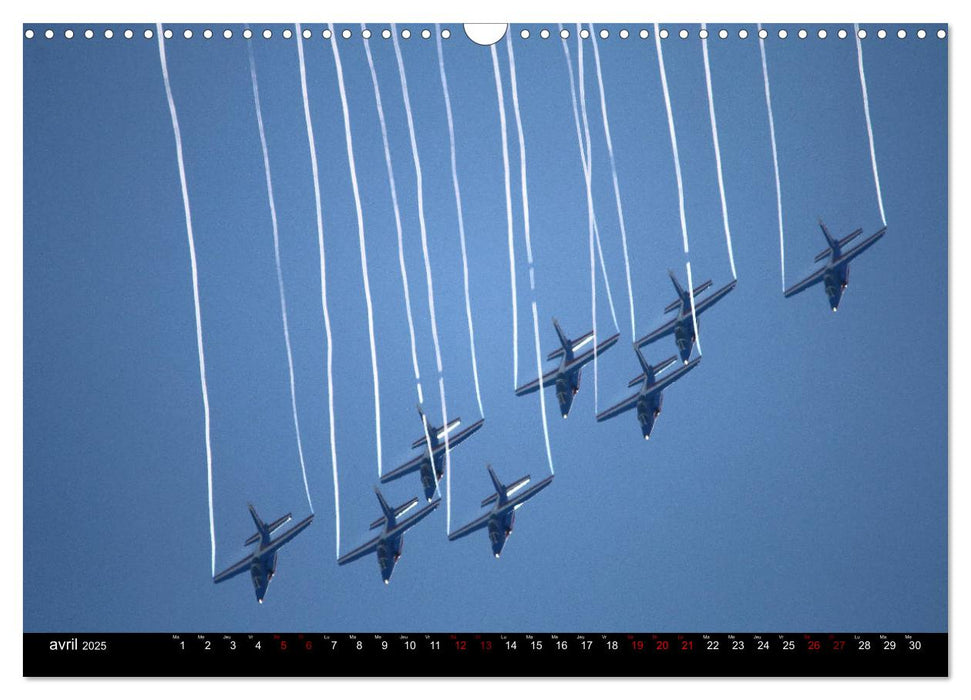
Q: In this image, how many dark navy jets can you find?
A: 8